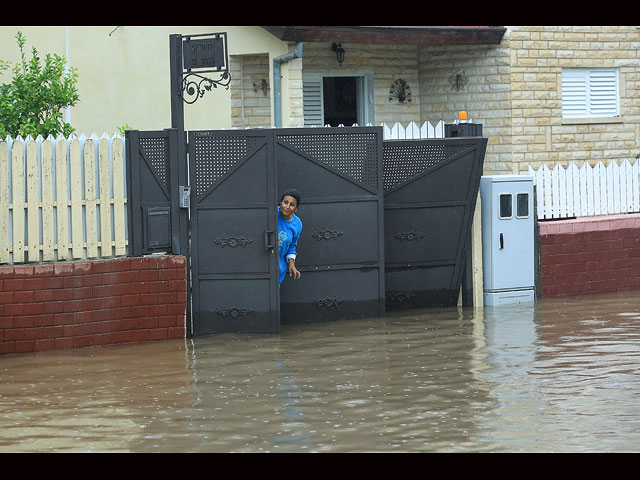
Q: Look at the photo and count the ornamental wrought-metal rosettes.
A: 6